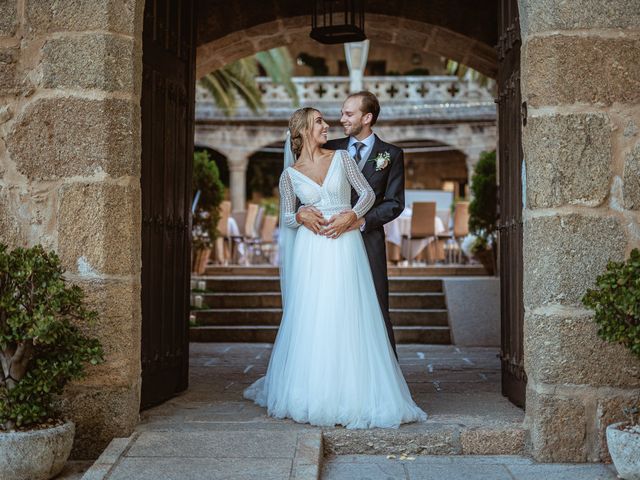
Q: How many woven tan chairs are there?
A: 5